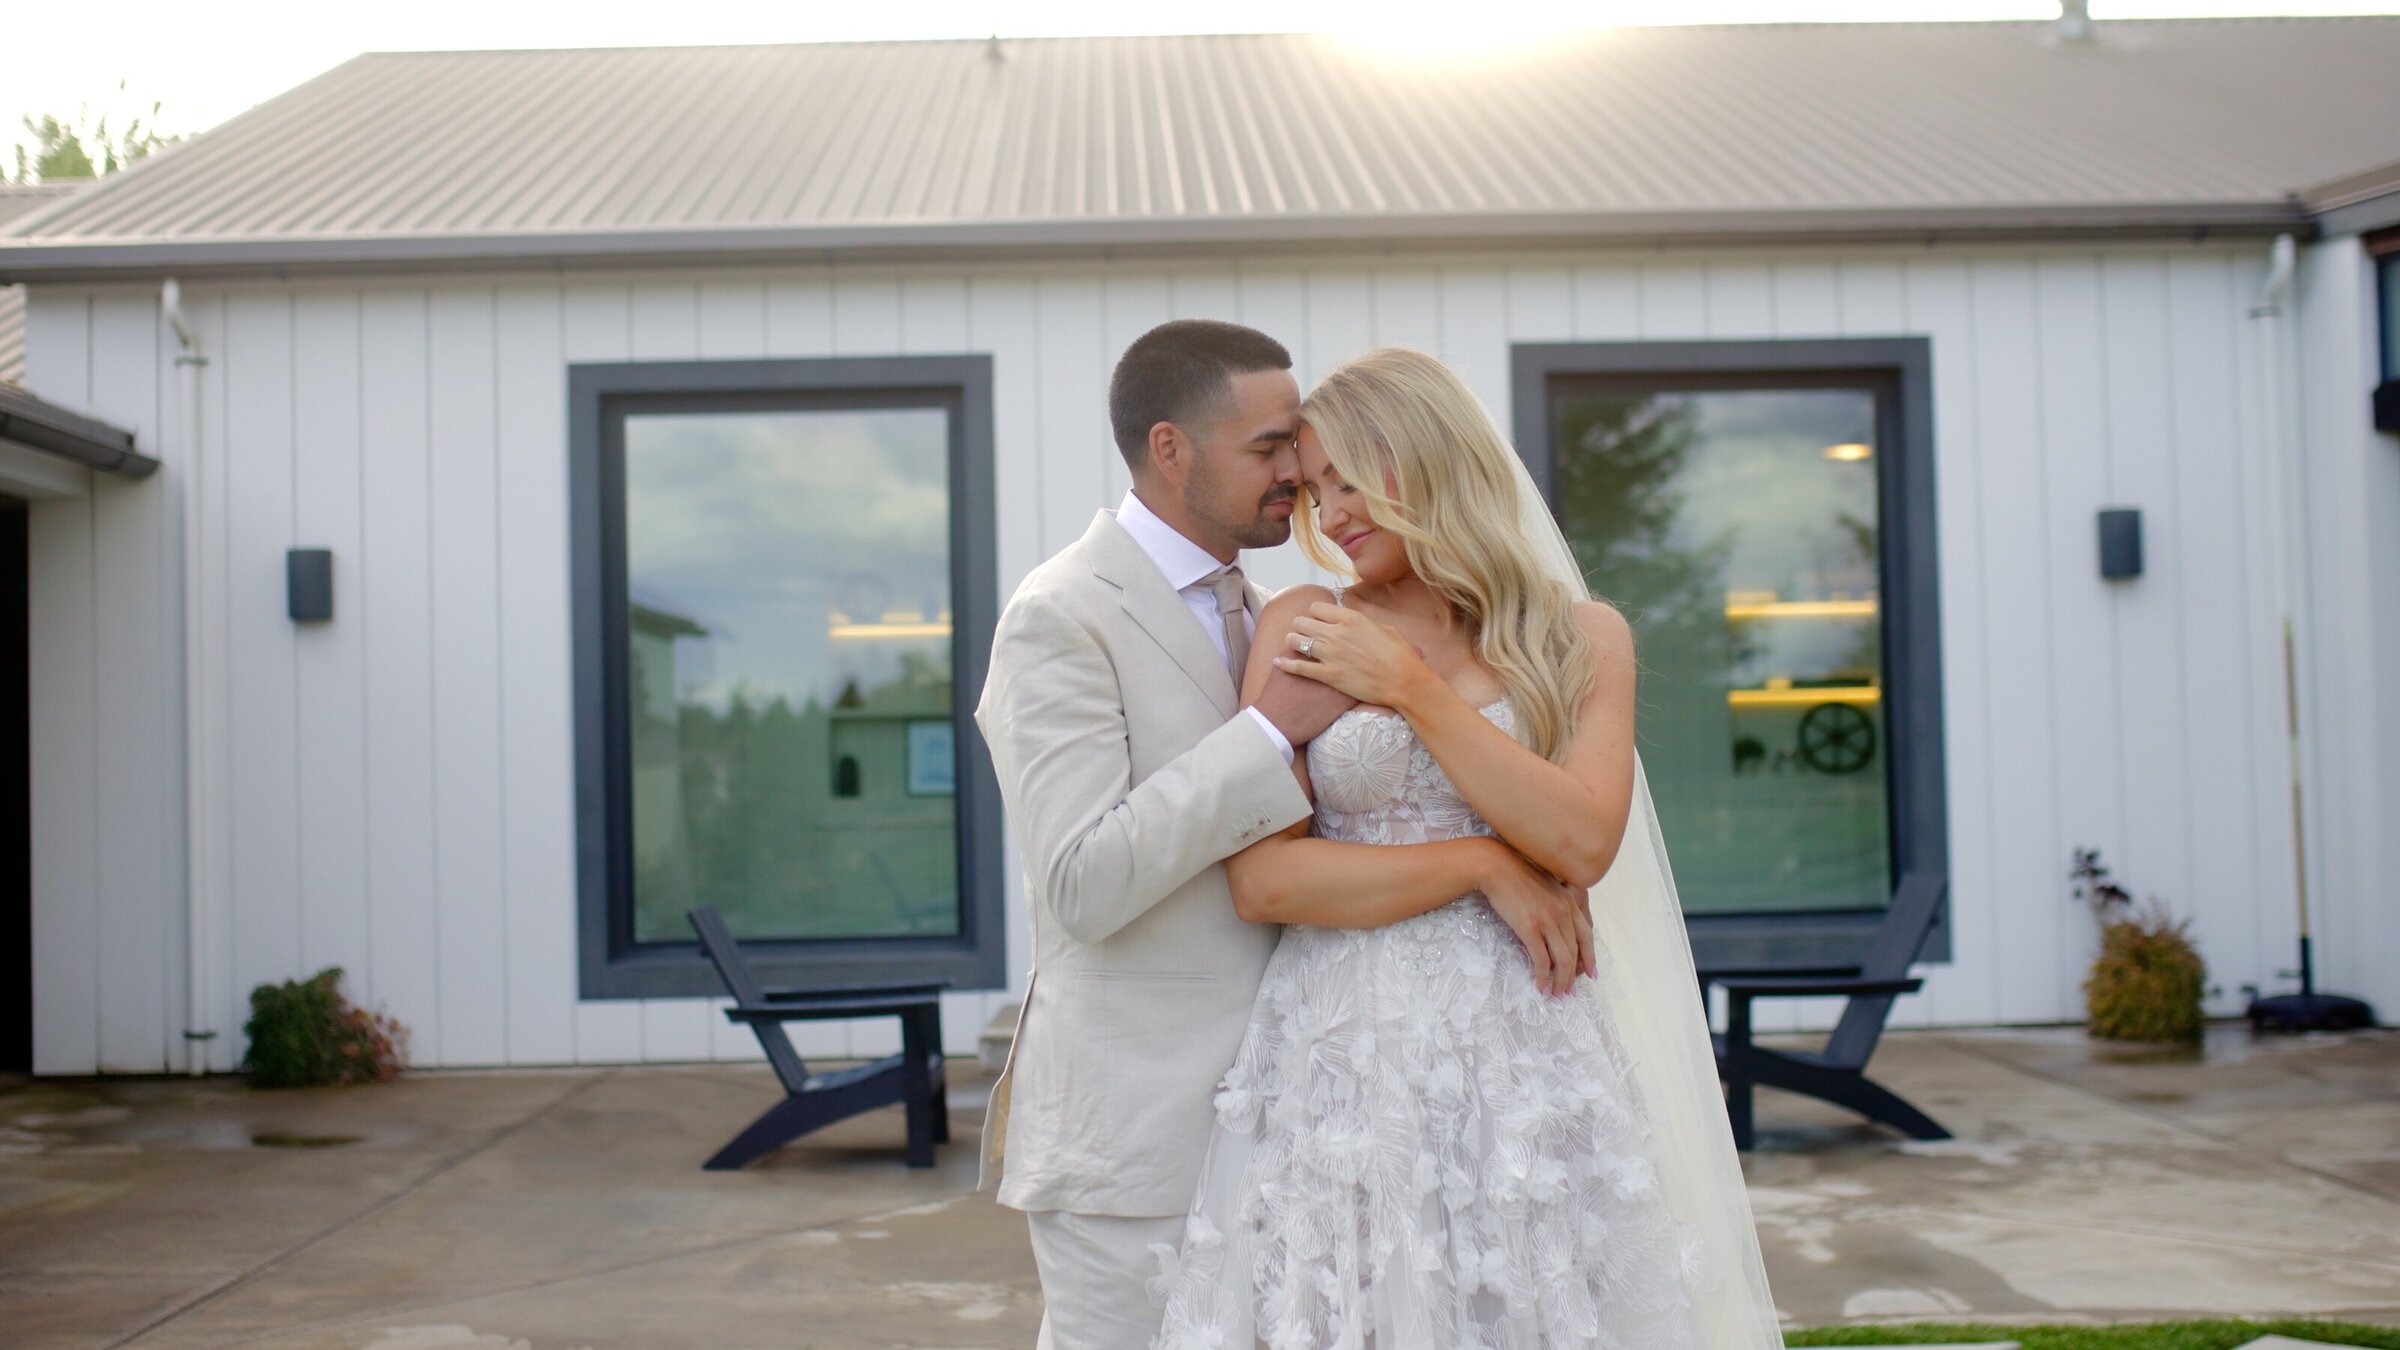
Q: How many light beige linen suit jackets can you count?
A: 1